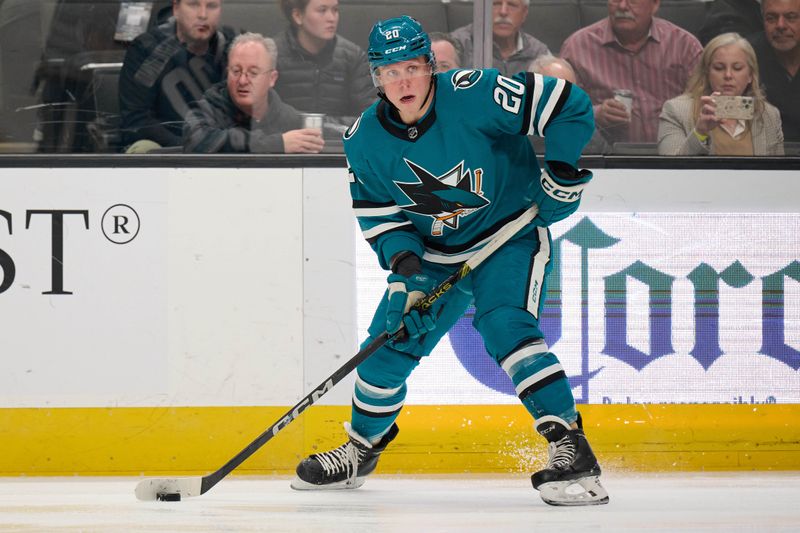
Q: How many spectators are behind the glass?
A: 9